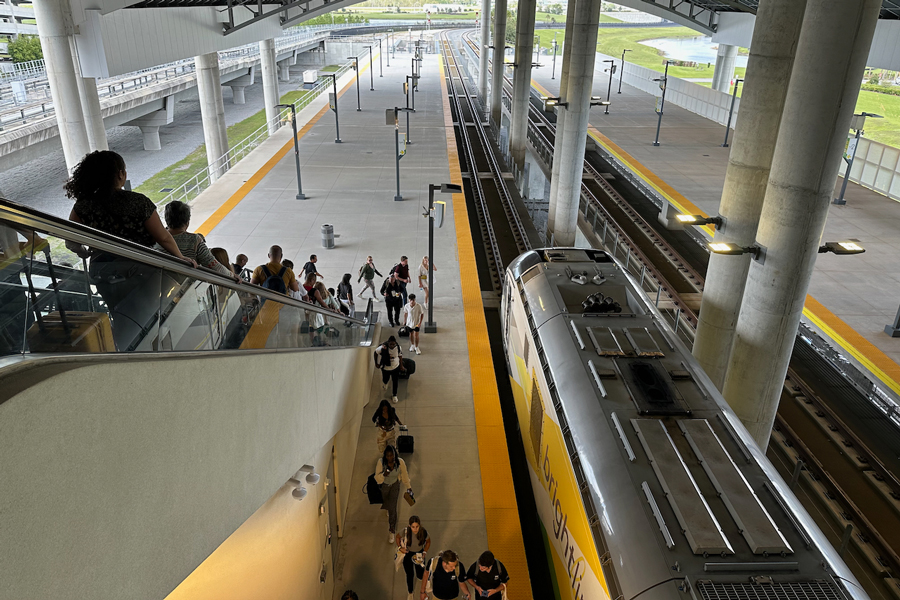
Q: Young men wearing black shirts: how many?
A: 2